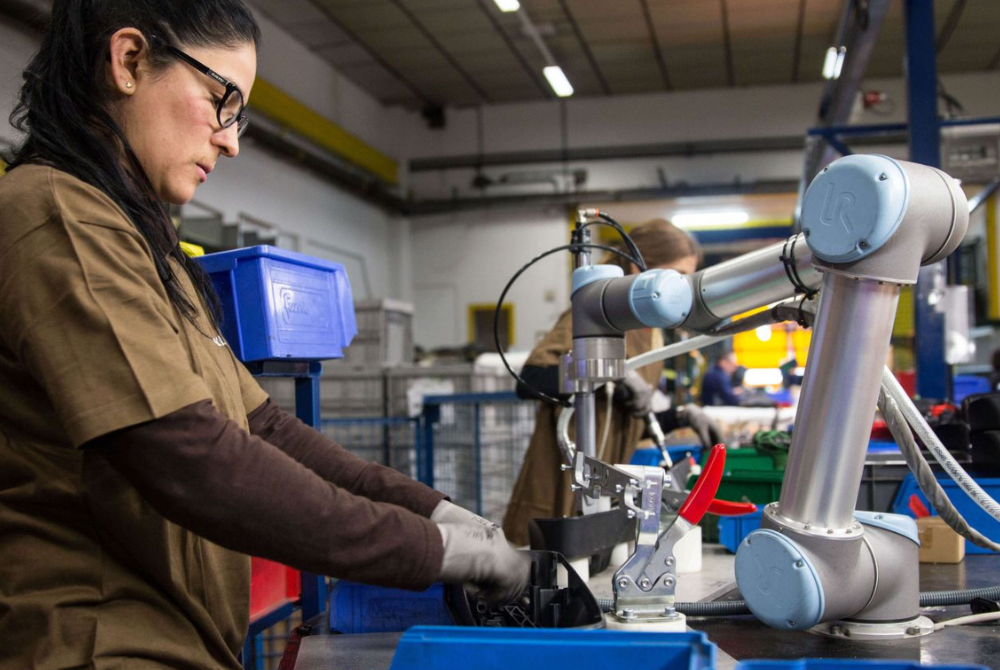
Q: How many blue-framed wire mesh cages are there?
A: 2